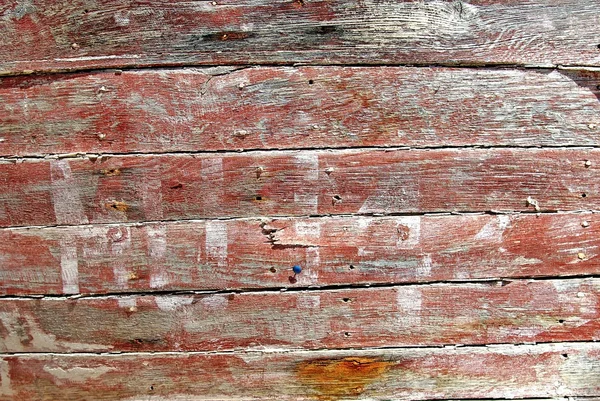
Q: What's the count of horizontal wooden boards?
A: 6